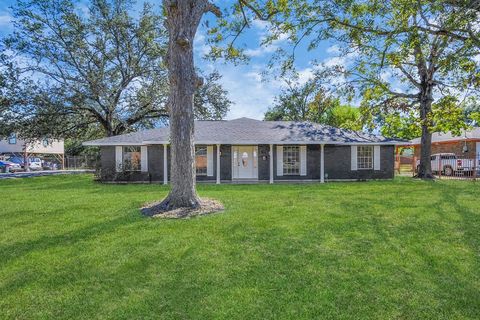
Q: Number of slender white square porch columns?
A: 4